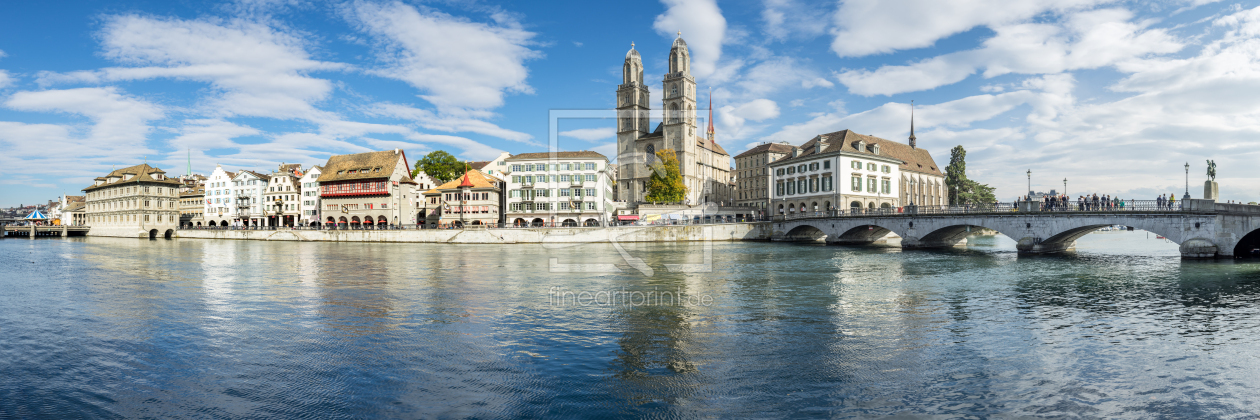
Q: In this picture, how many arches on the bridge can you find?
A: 5